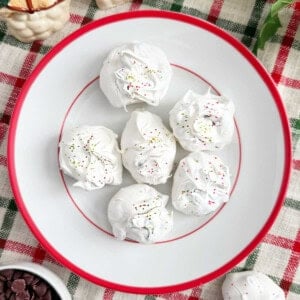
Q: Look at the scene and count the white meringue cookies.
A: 7